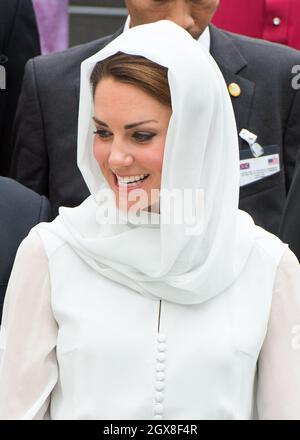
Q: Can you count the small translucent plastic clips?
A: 1